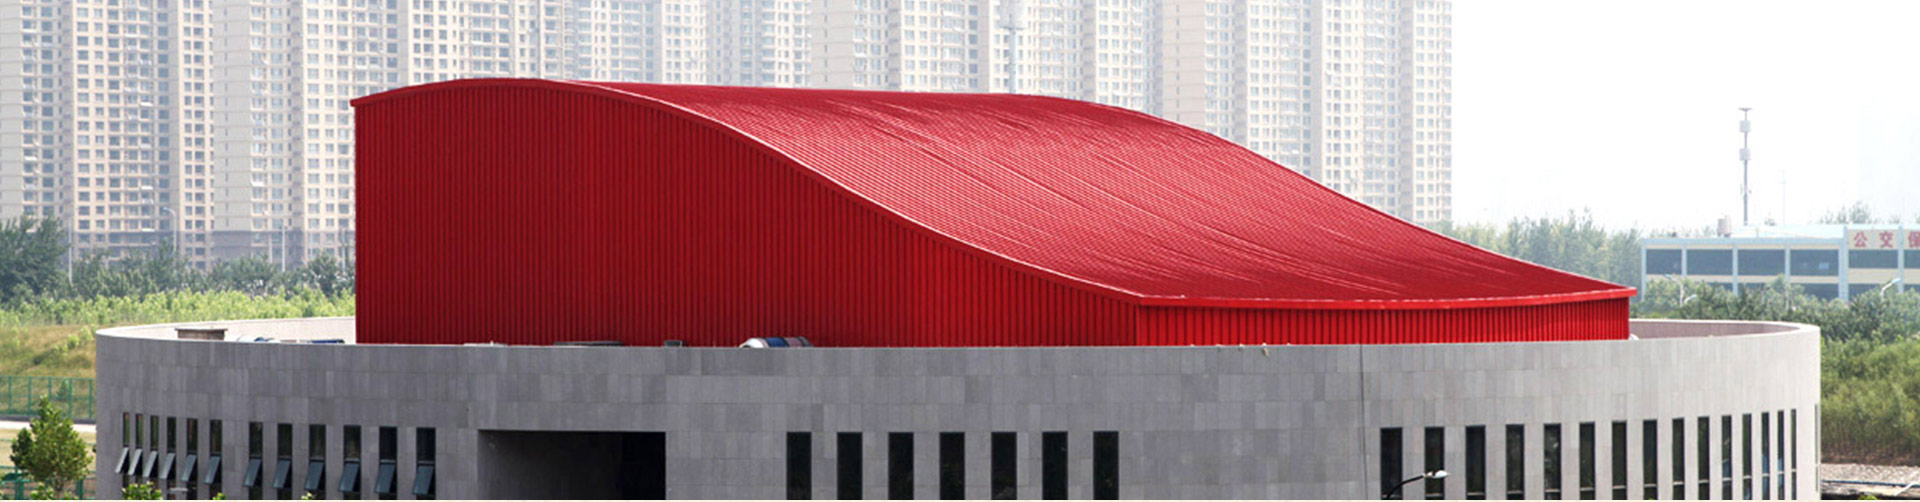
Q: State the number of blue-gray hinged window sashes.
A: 12